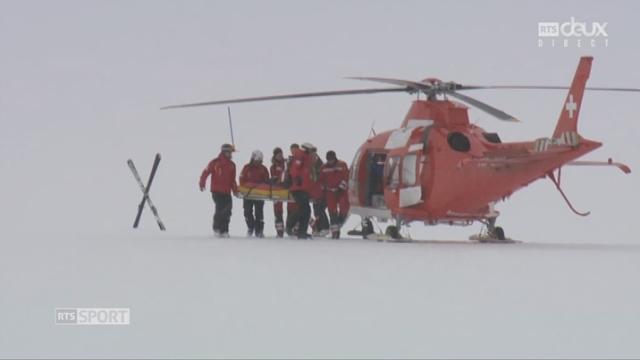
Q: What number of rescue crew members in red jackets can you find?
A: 6